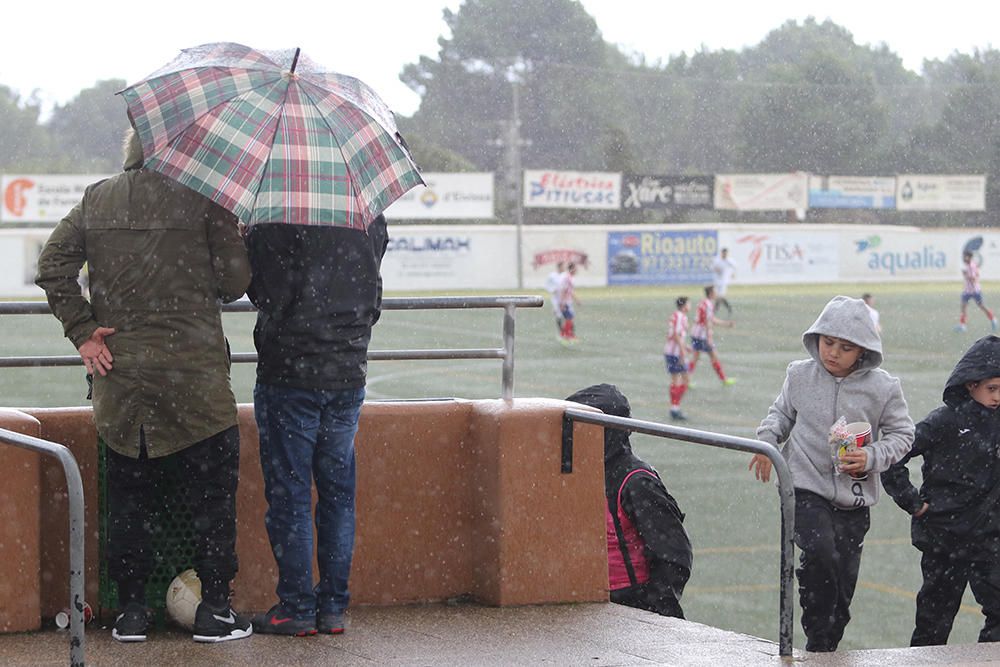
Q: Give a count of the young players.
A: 7